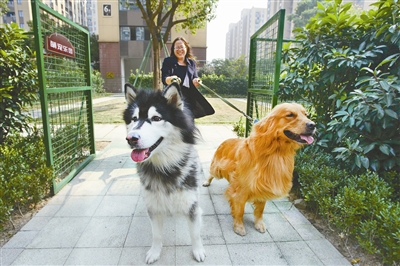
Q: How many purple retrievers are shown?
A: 0